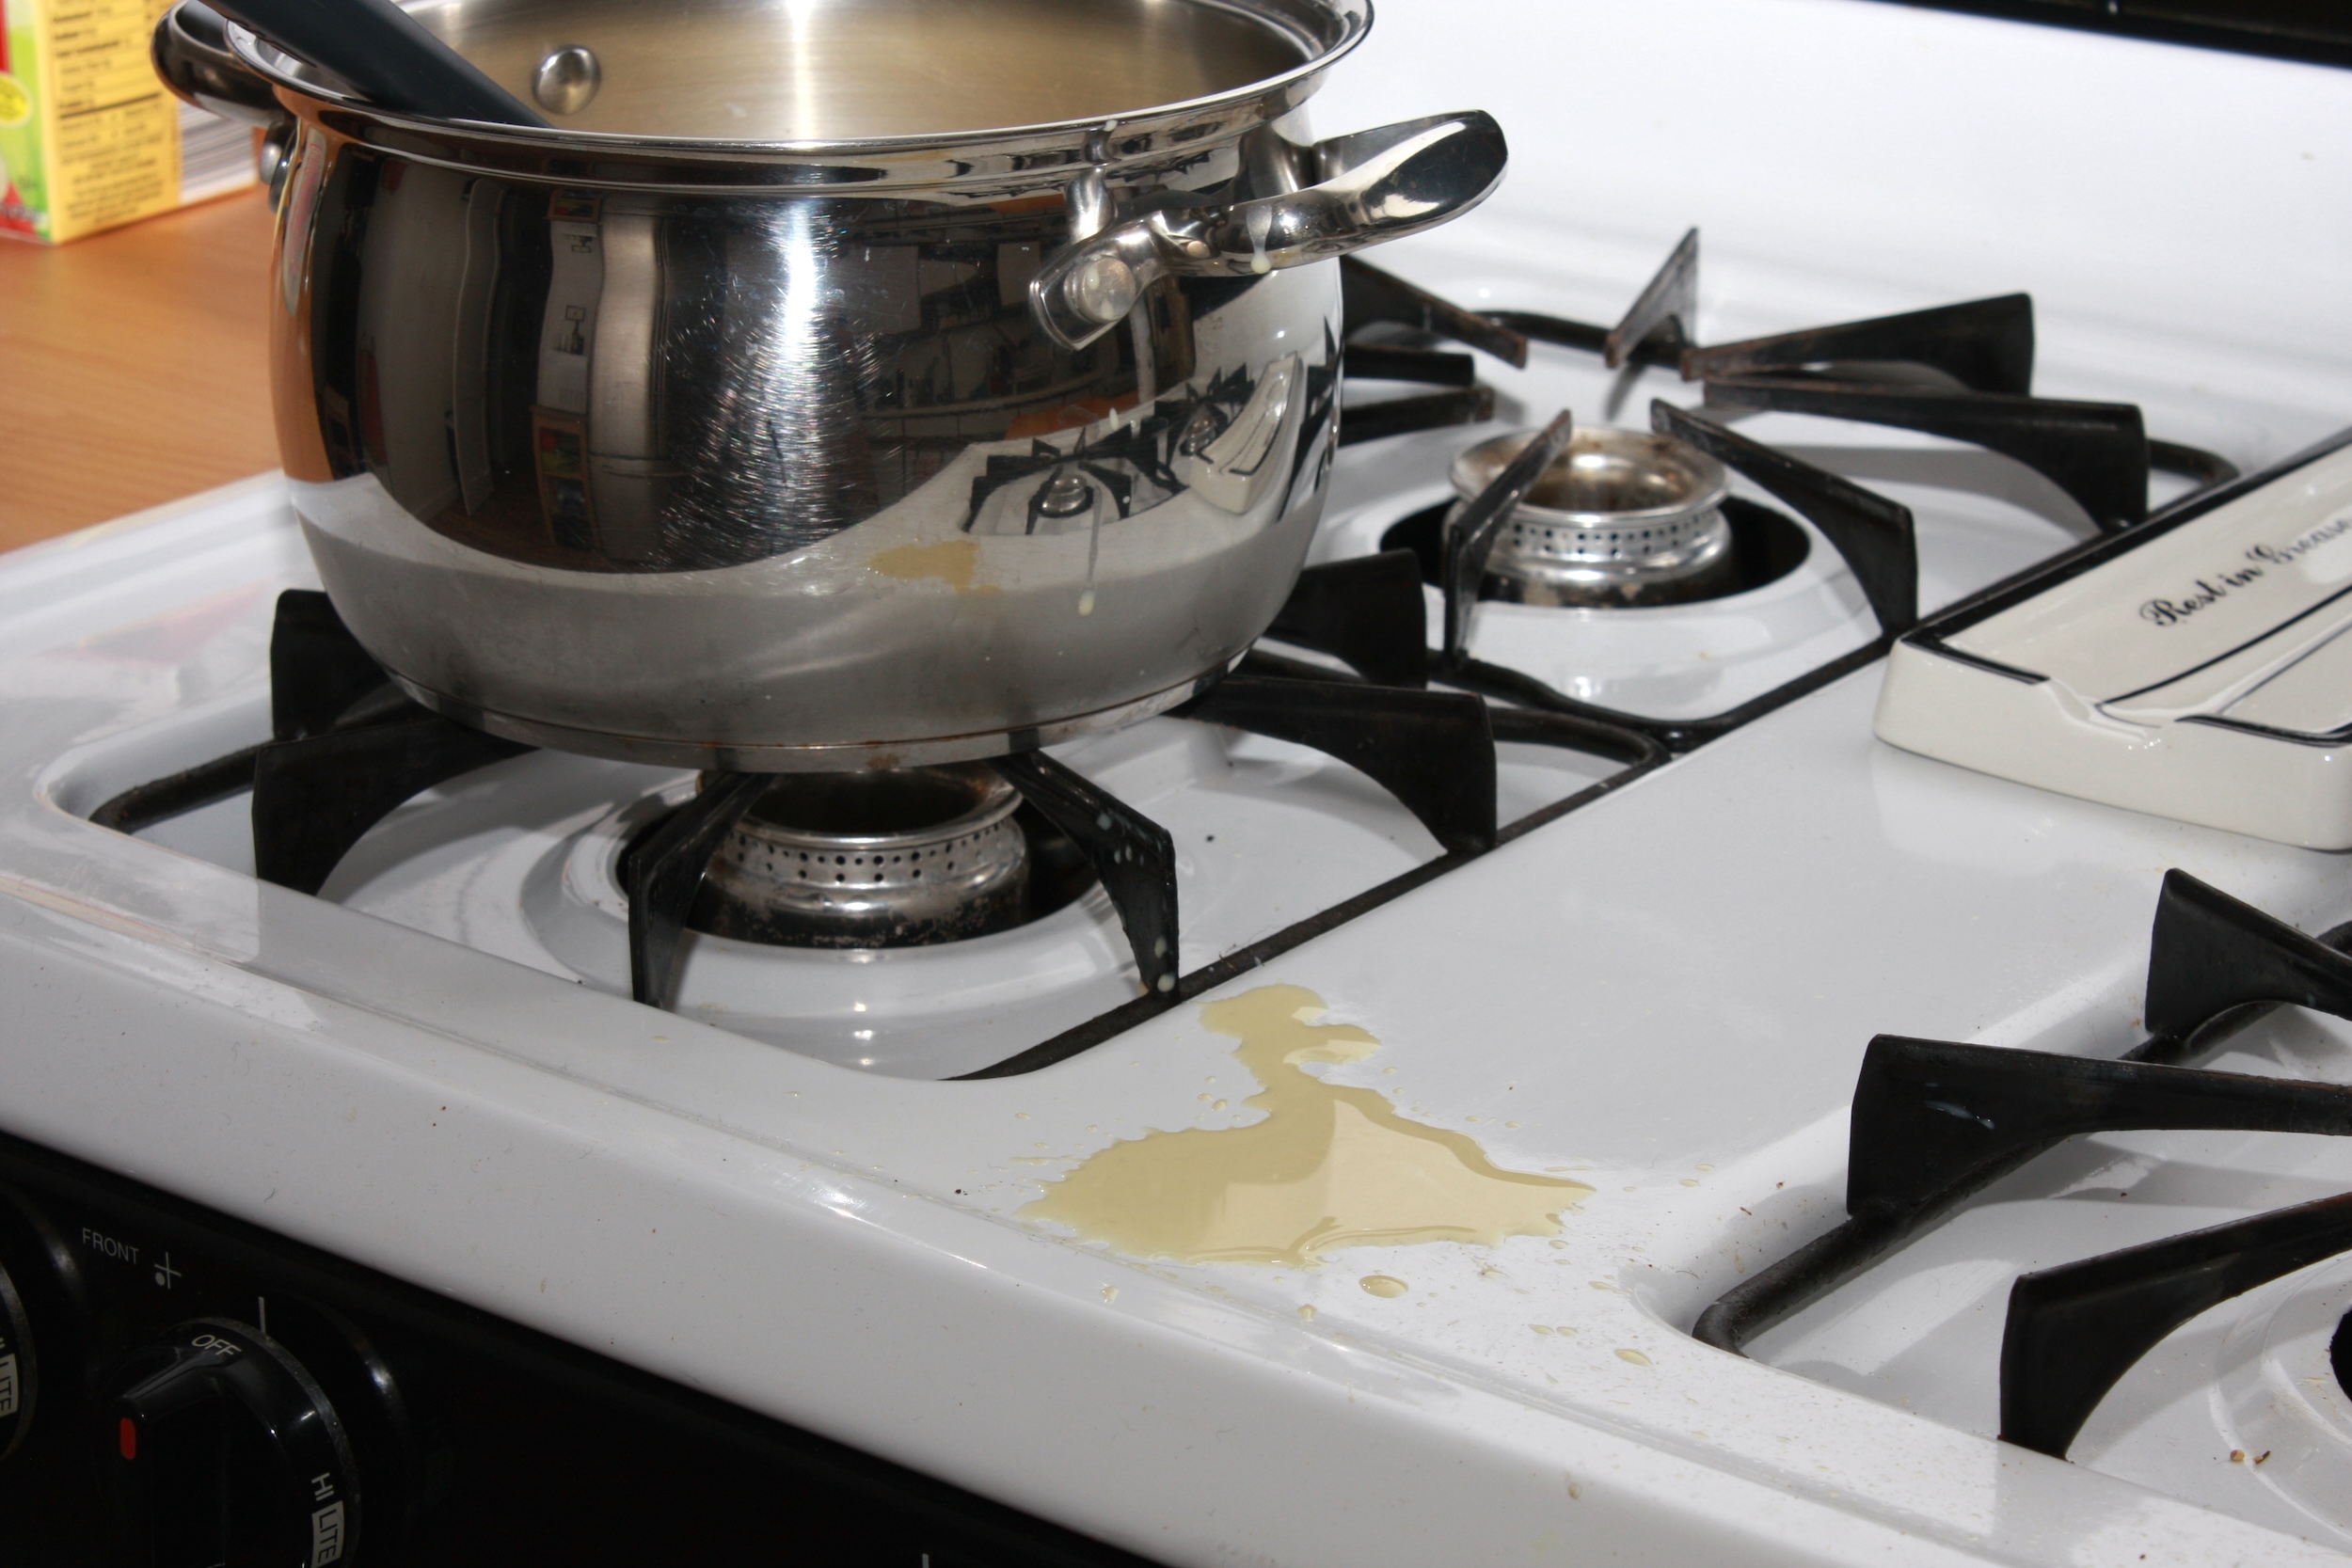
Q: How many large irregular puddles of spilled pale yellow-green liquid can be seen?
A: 1